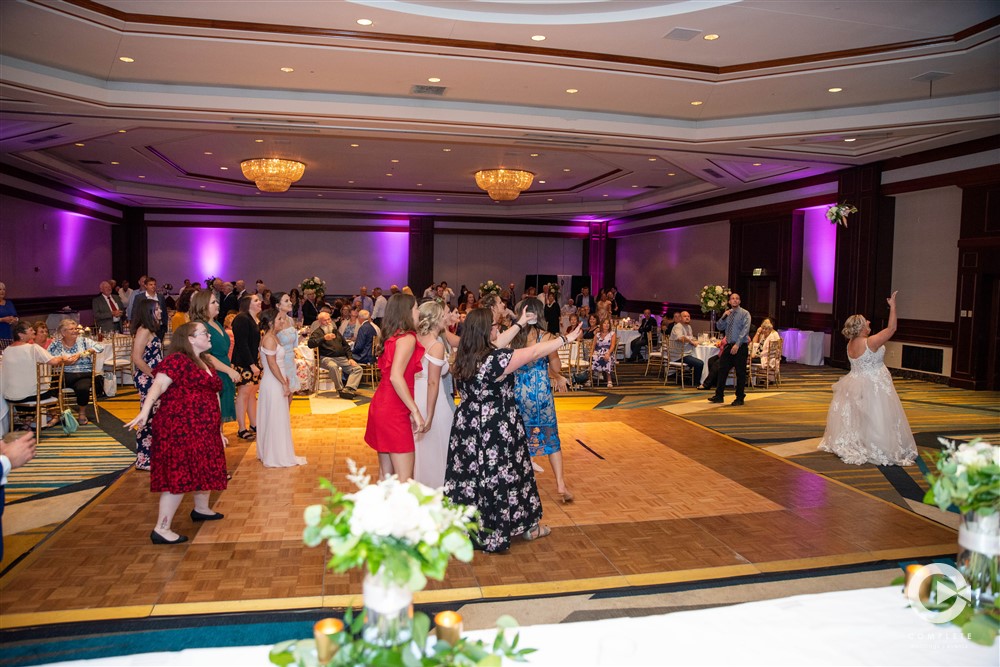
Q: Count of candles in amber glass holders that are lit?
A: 3